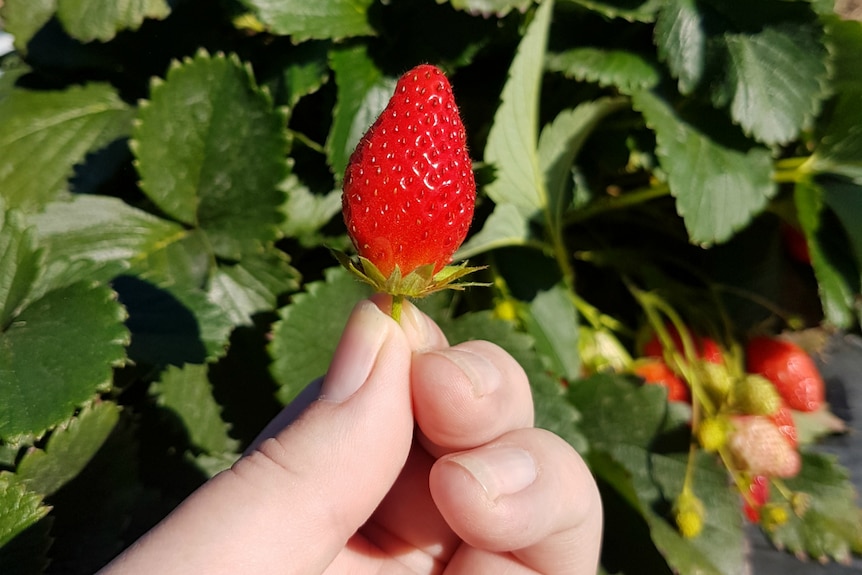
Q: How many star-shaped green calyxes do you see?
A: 1